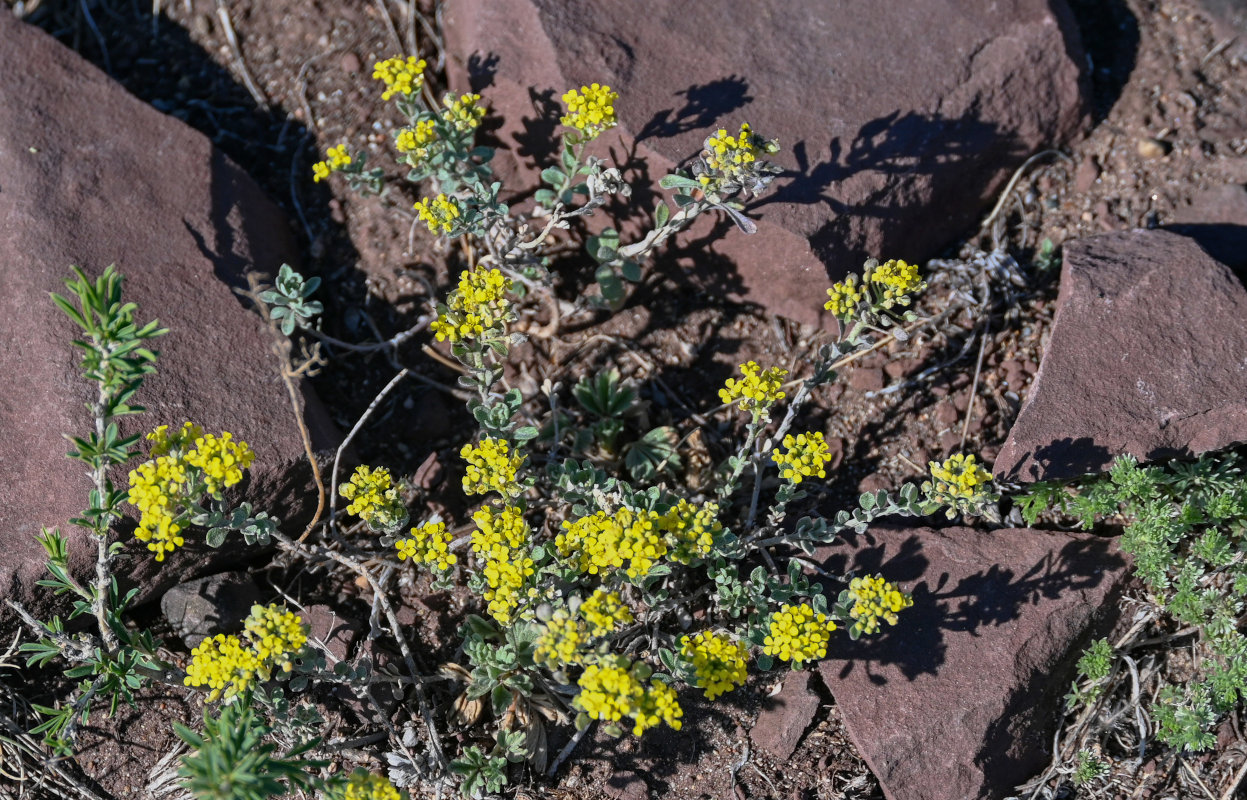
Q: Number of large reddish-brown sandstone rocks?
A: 4